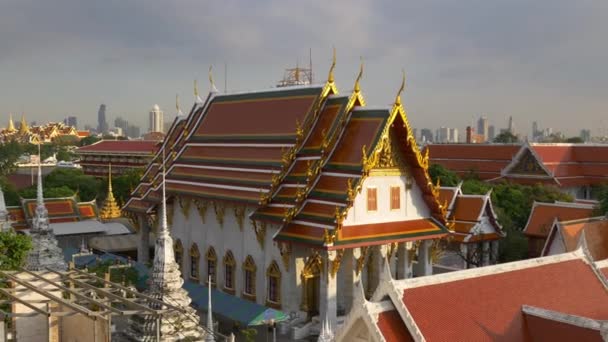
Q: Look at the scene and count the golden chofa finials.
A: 6